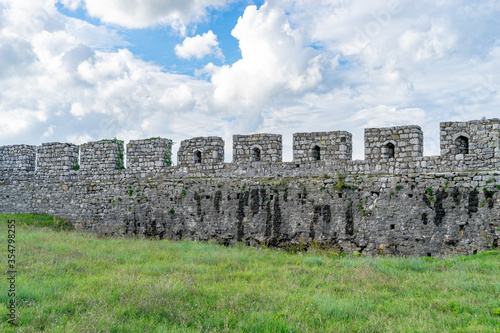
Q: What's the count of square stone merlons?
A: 9